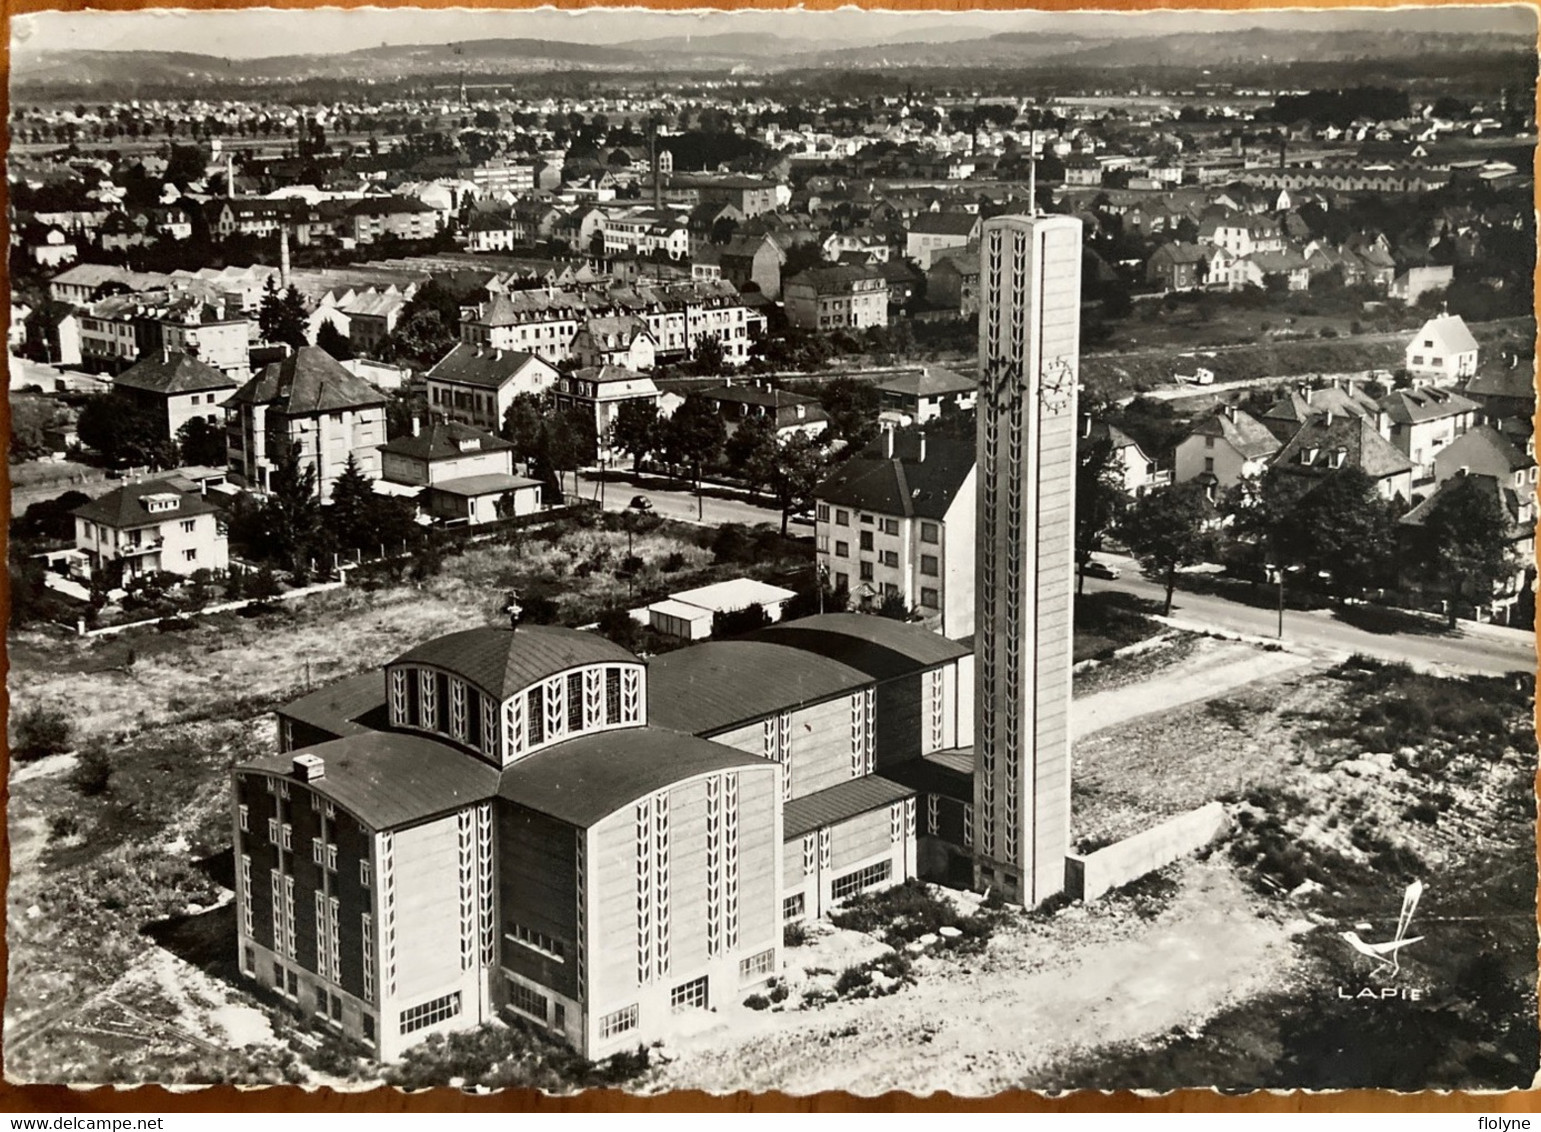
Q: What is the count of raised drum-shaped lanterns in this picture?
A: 1